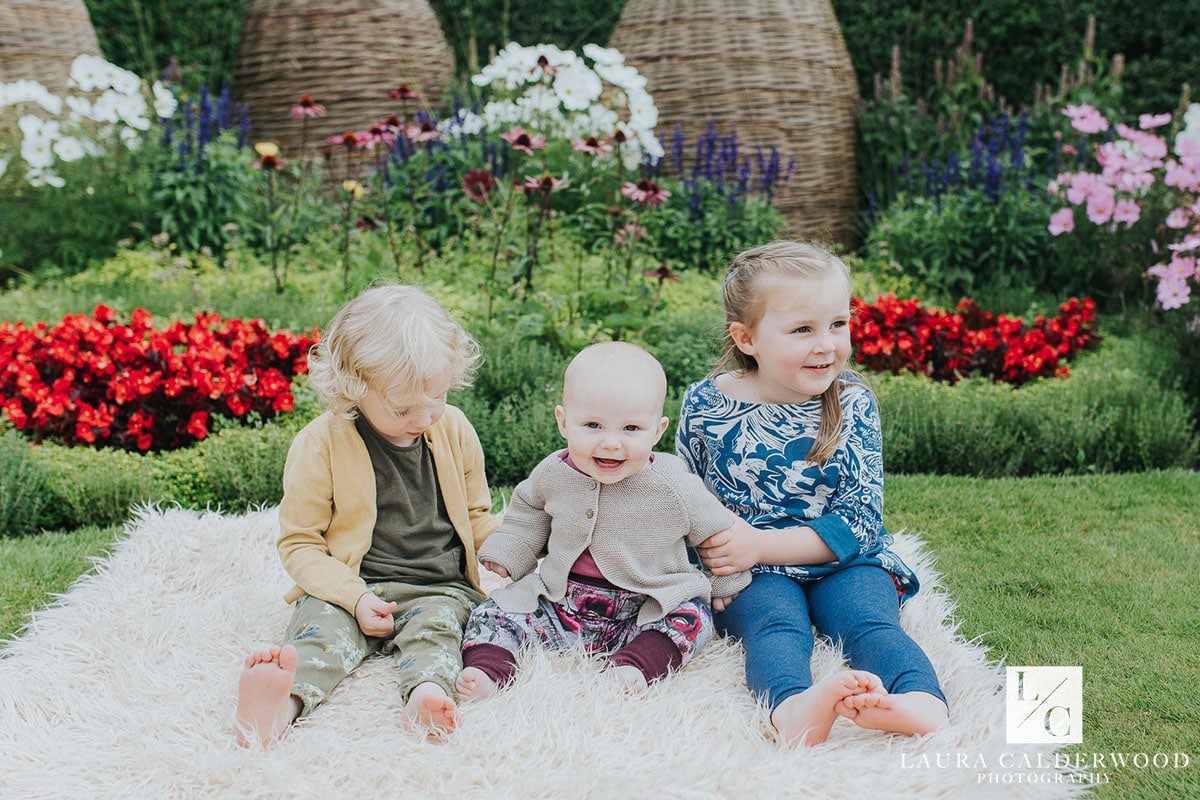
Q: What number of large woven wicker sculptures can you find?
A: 3